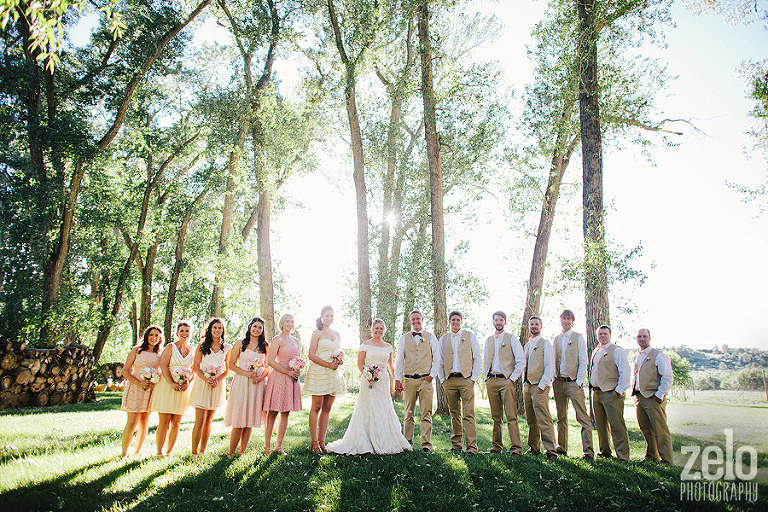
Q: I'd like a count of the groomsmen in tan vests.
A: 6